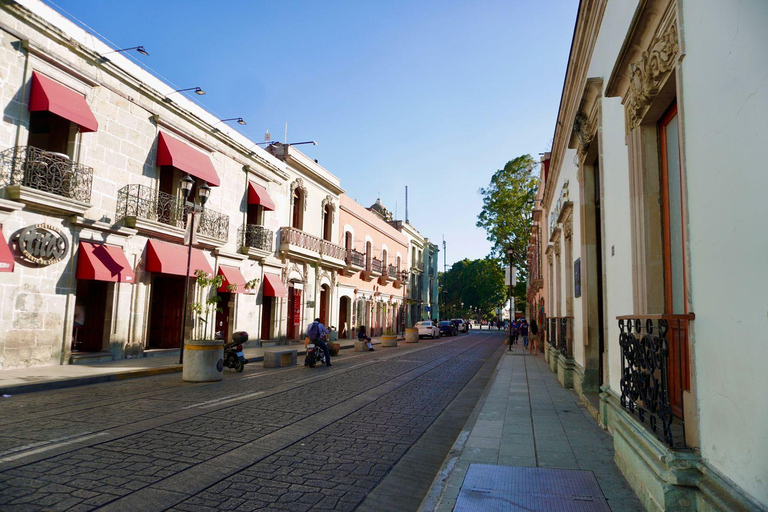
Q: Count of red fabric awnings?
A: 8